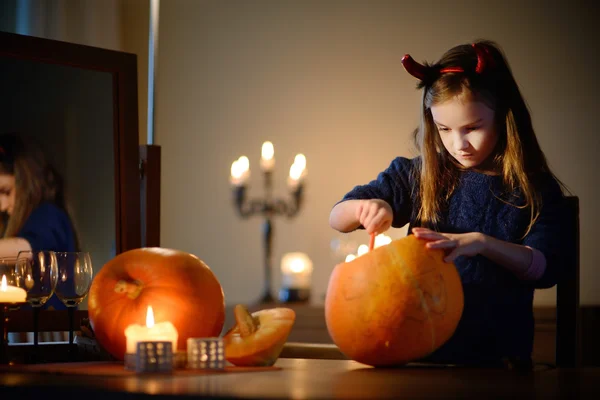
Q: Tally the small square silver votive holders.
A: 2